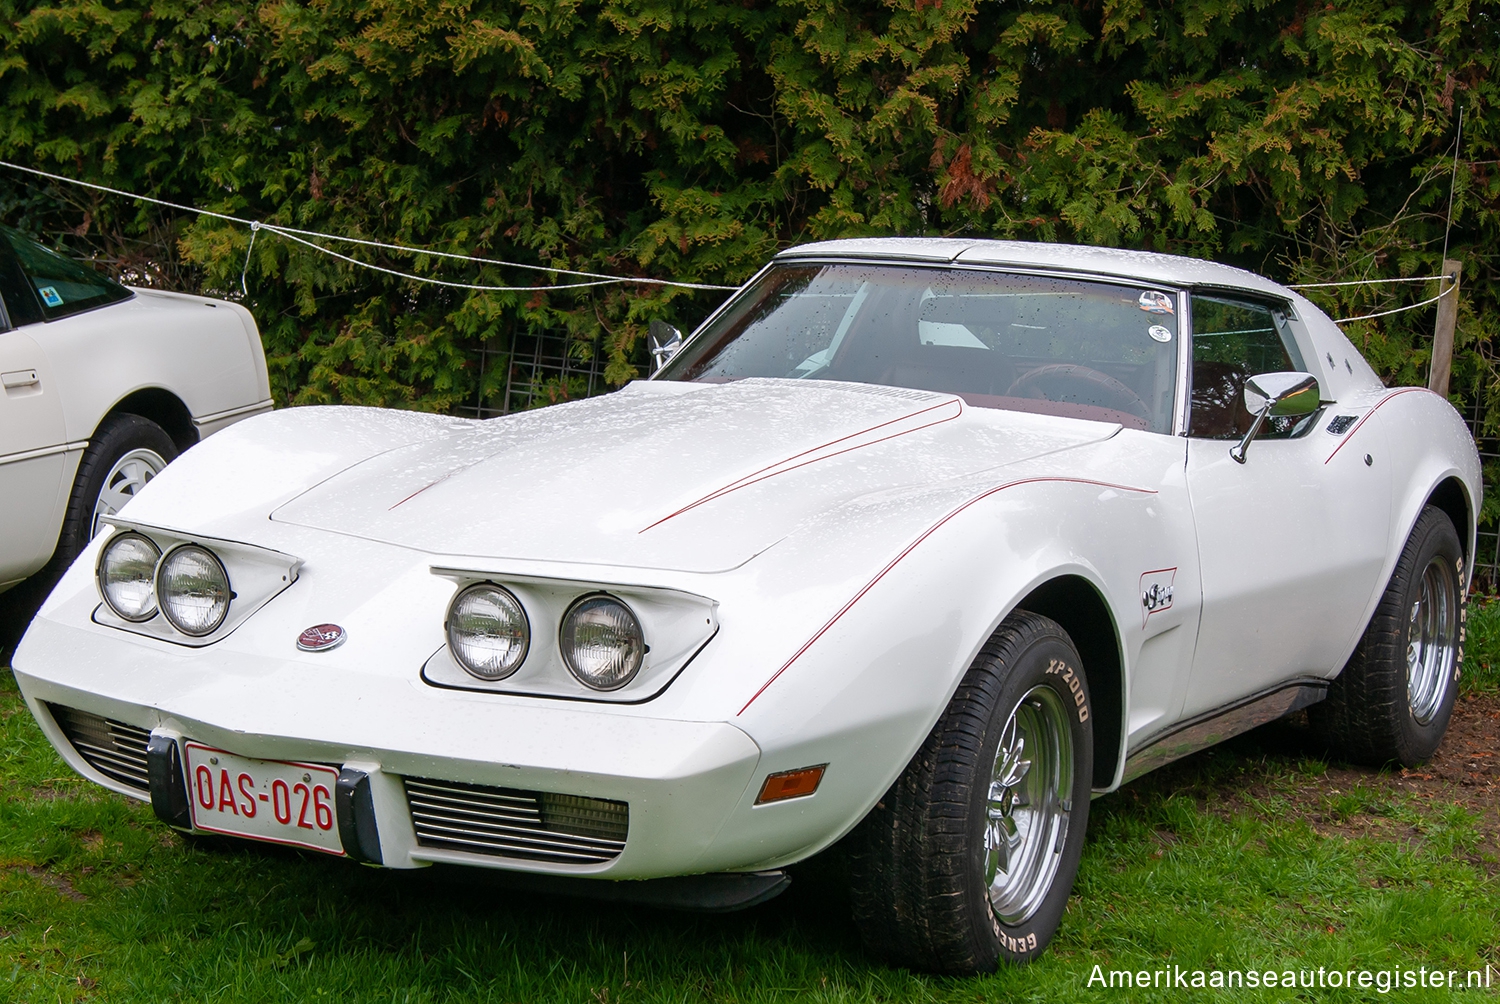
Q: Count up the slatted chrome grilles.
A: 2